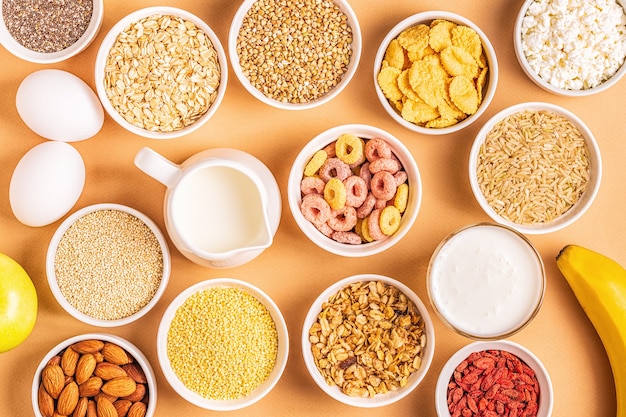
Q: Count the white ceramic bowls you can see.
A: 12